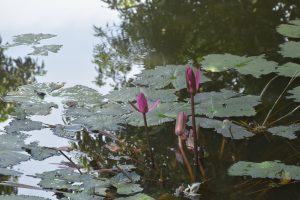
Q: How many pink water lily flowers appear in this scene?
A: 3